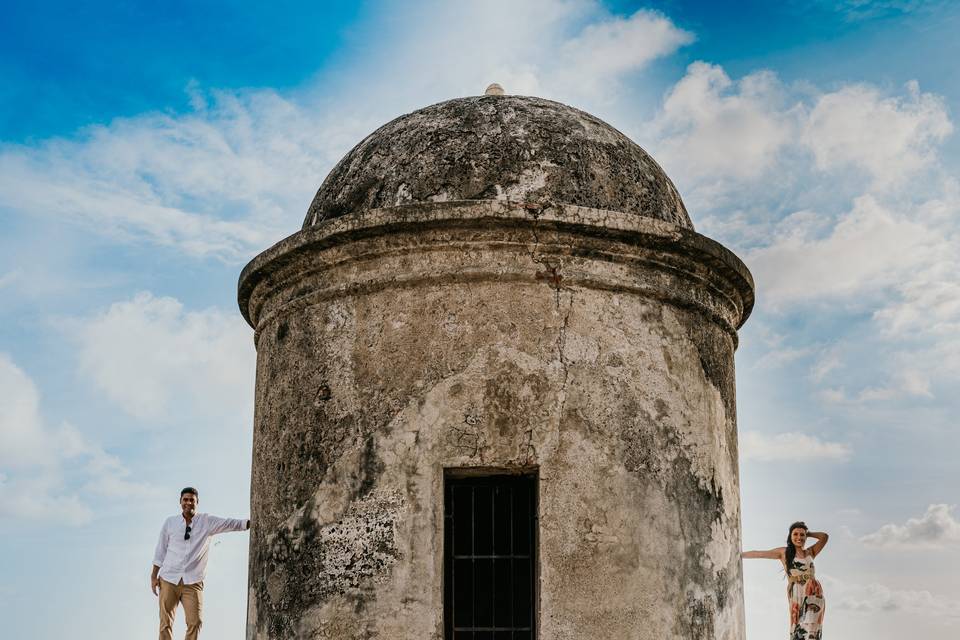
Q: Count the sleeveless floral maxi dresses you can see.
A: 1